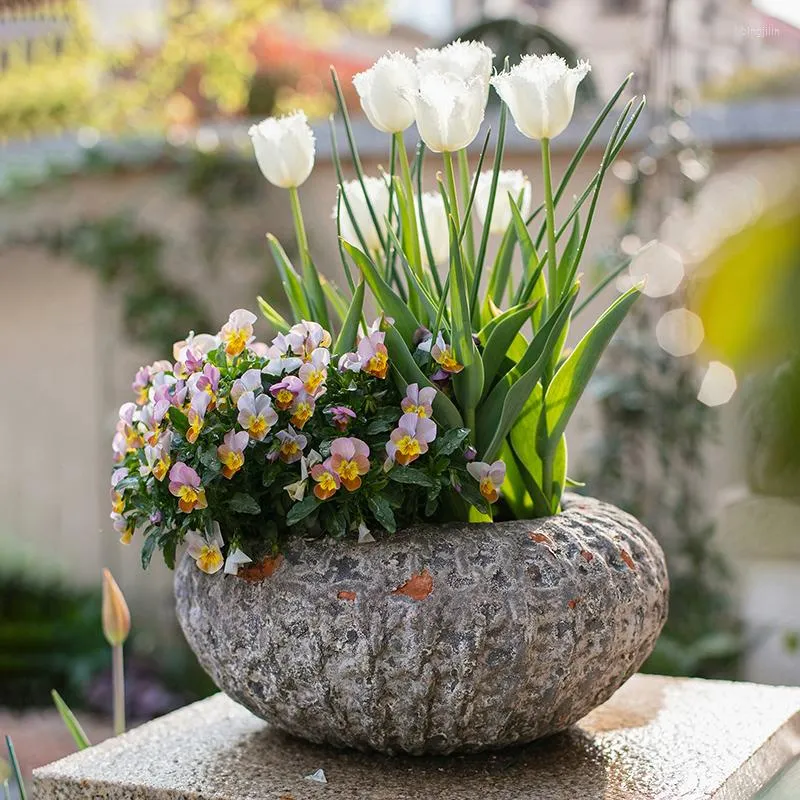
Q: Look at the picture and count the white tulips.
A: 8